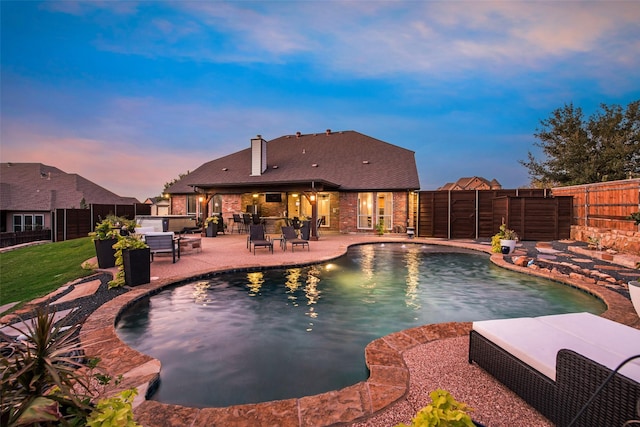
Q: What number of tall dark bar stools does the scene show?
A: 3